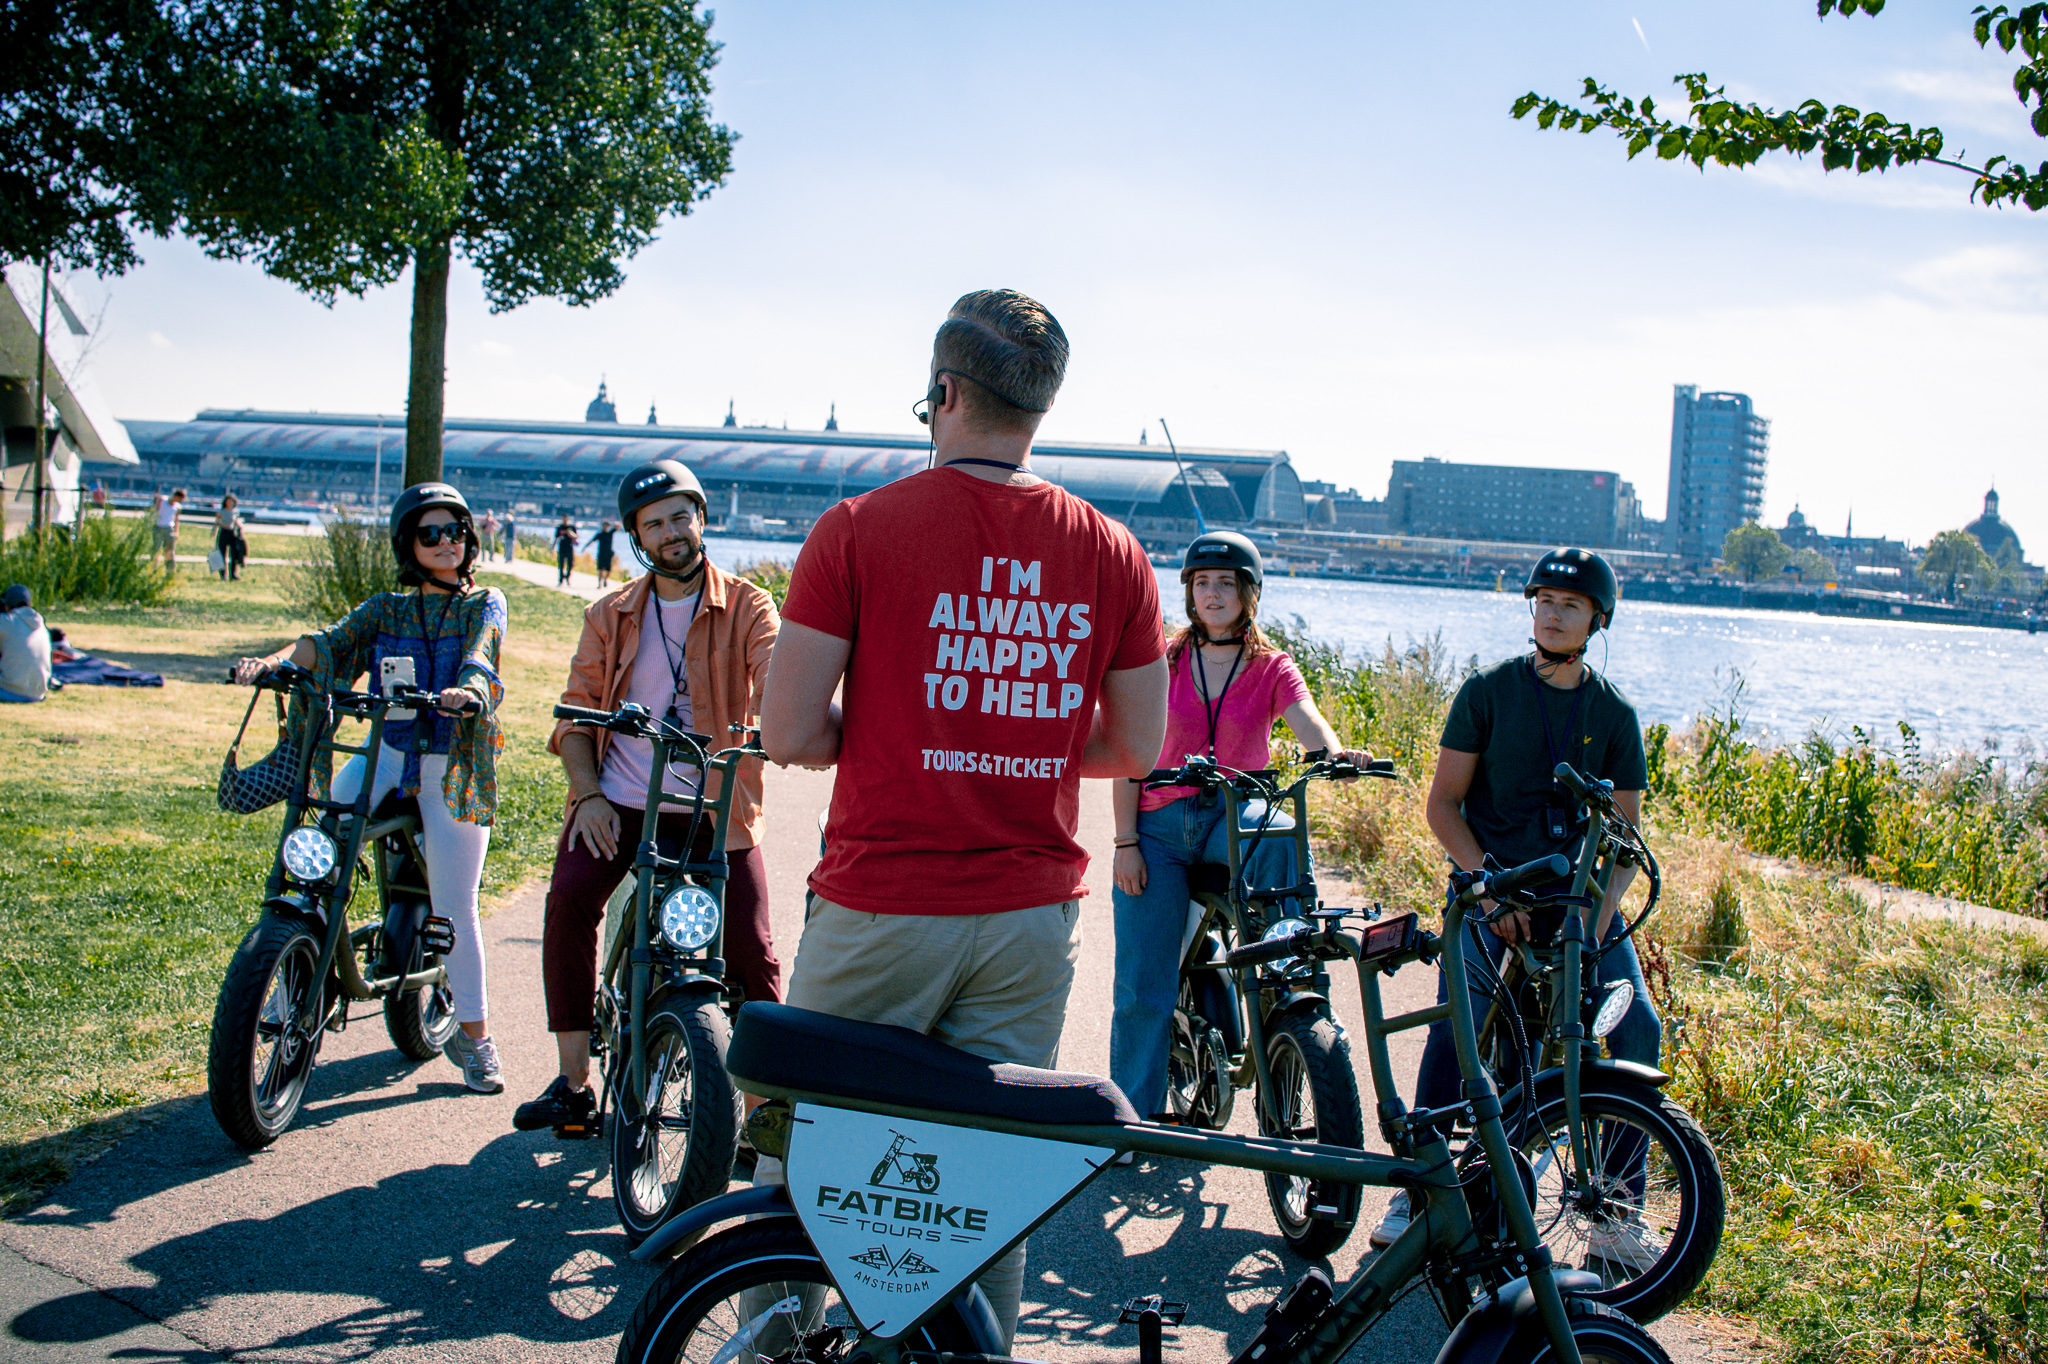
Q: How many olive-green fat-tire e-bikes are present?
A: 5